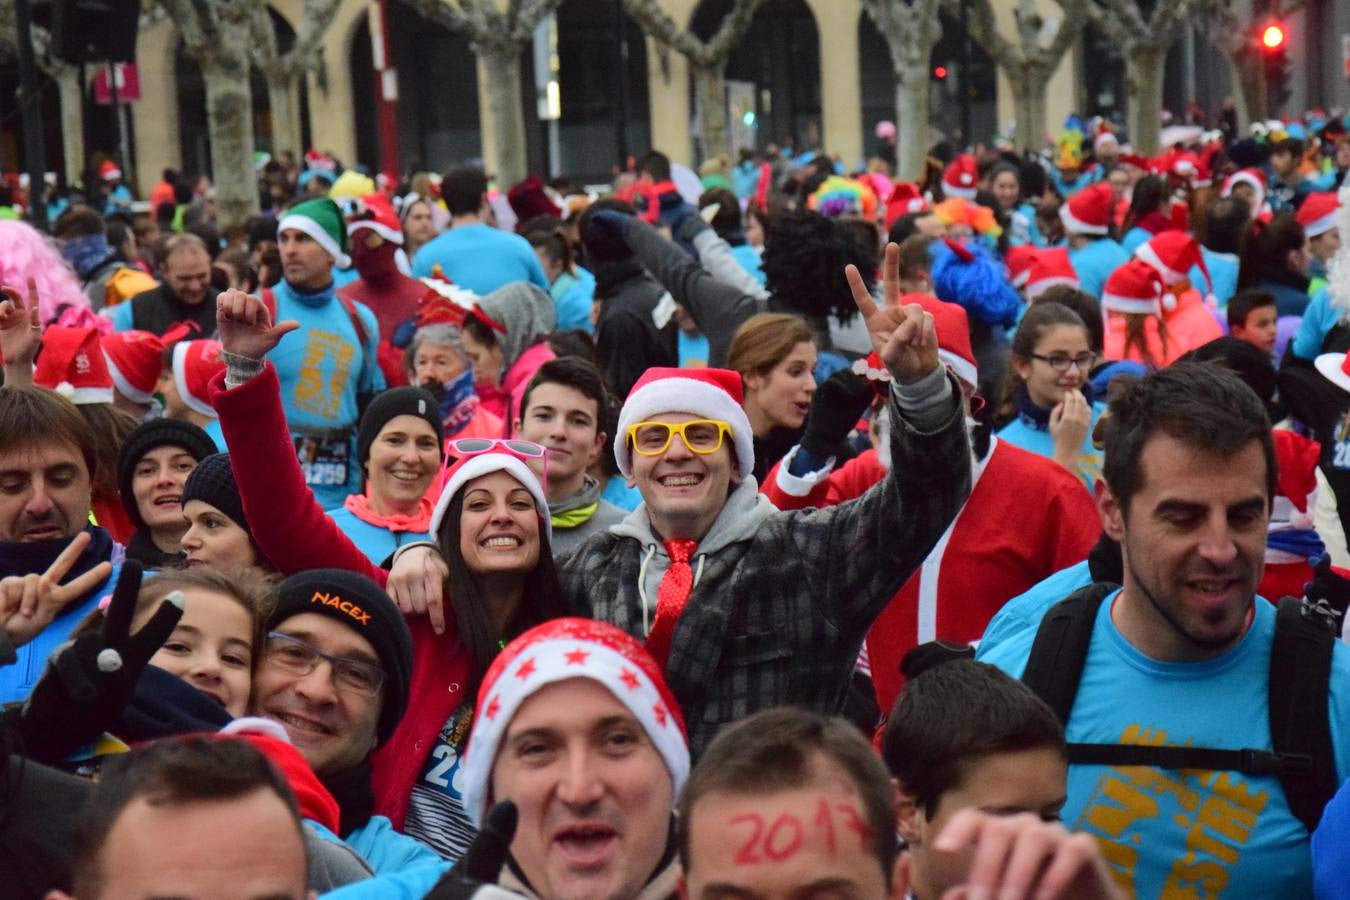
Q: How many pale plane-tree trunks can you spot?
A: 9